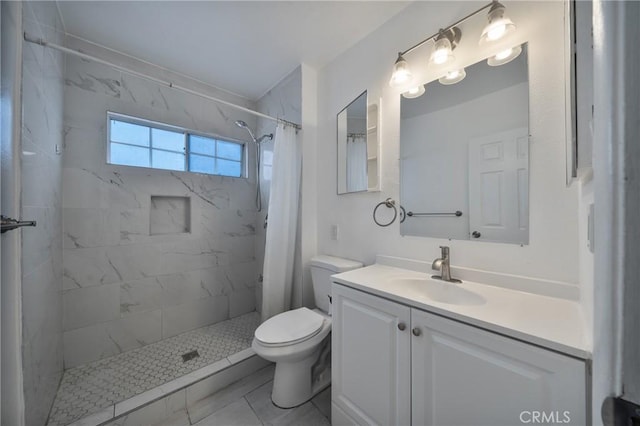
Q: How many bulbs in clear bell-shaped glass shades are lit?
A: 3